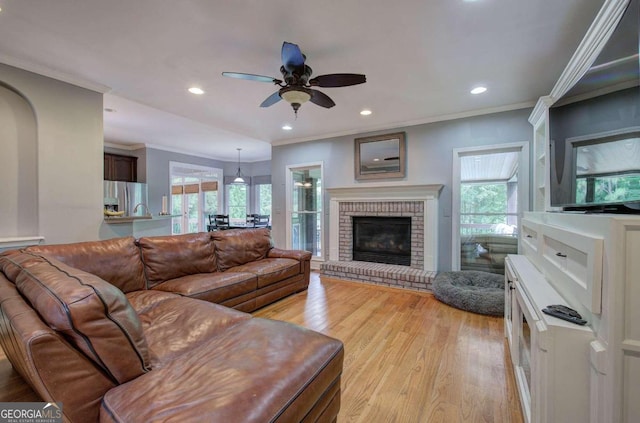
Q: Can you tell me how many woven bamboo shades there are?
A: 3